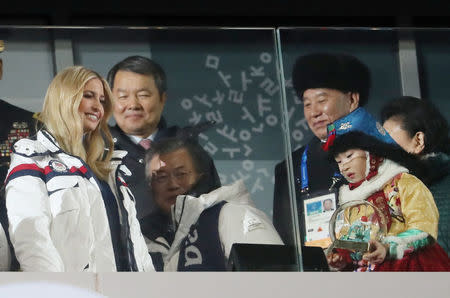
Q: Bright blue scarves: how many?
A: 0